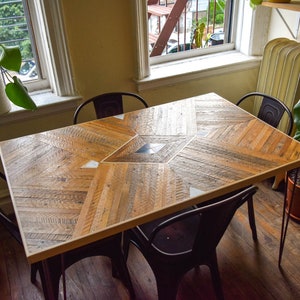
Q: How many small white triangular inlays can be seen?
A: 4